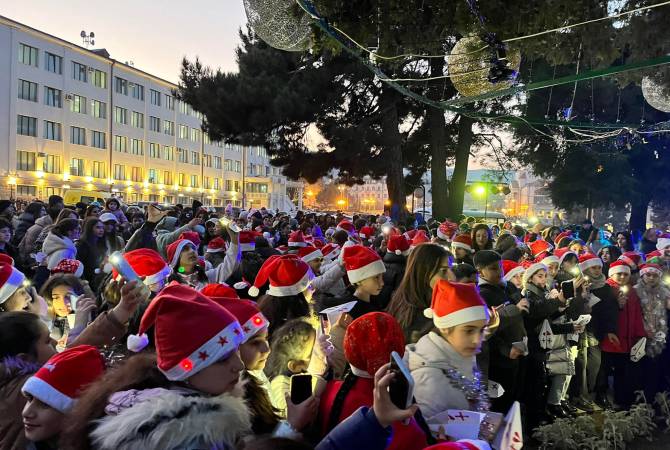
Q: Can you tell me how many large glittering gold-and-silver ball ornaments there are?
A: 3